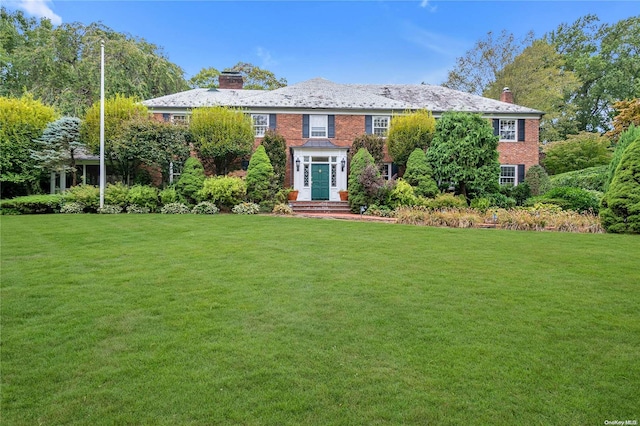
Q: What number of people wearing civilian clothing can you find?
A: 0